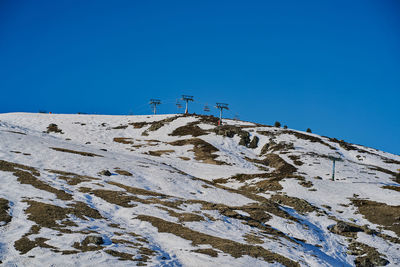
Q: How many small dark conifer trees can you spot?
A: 3